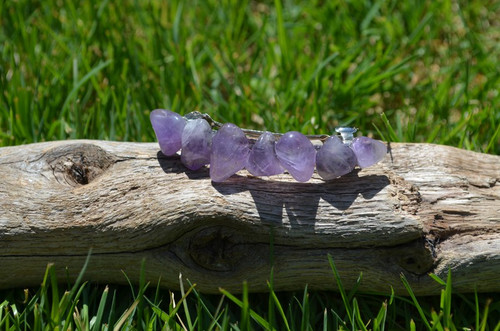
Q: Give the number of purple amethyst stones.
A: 7